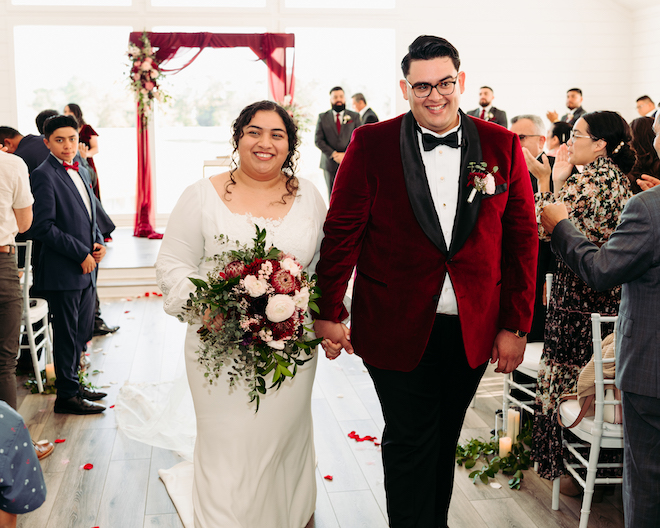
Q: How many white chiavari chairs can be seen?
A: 3